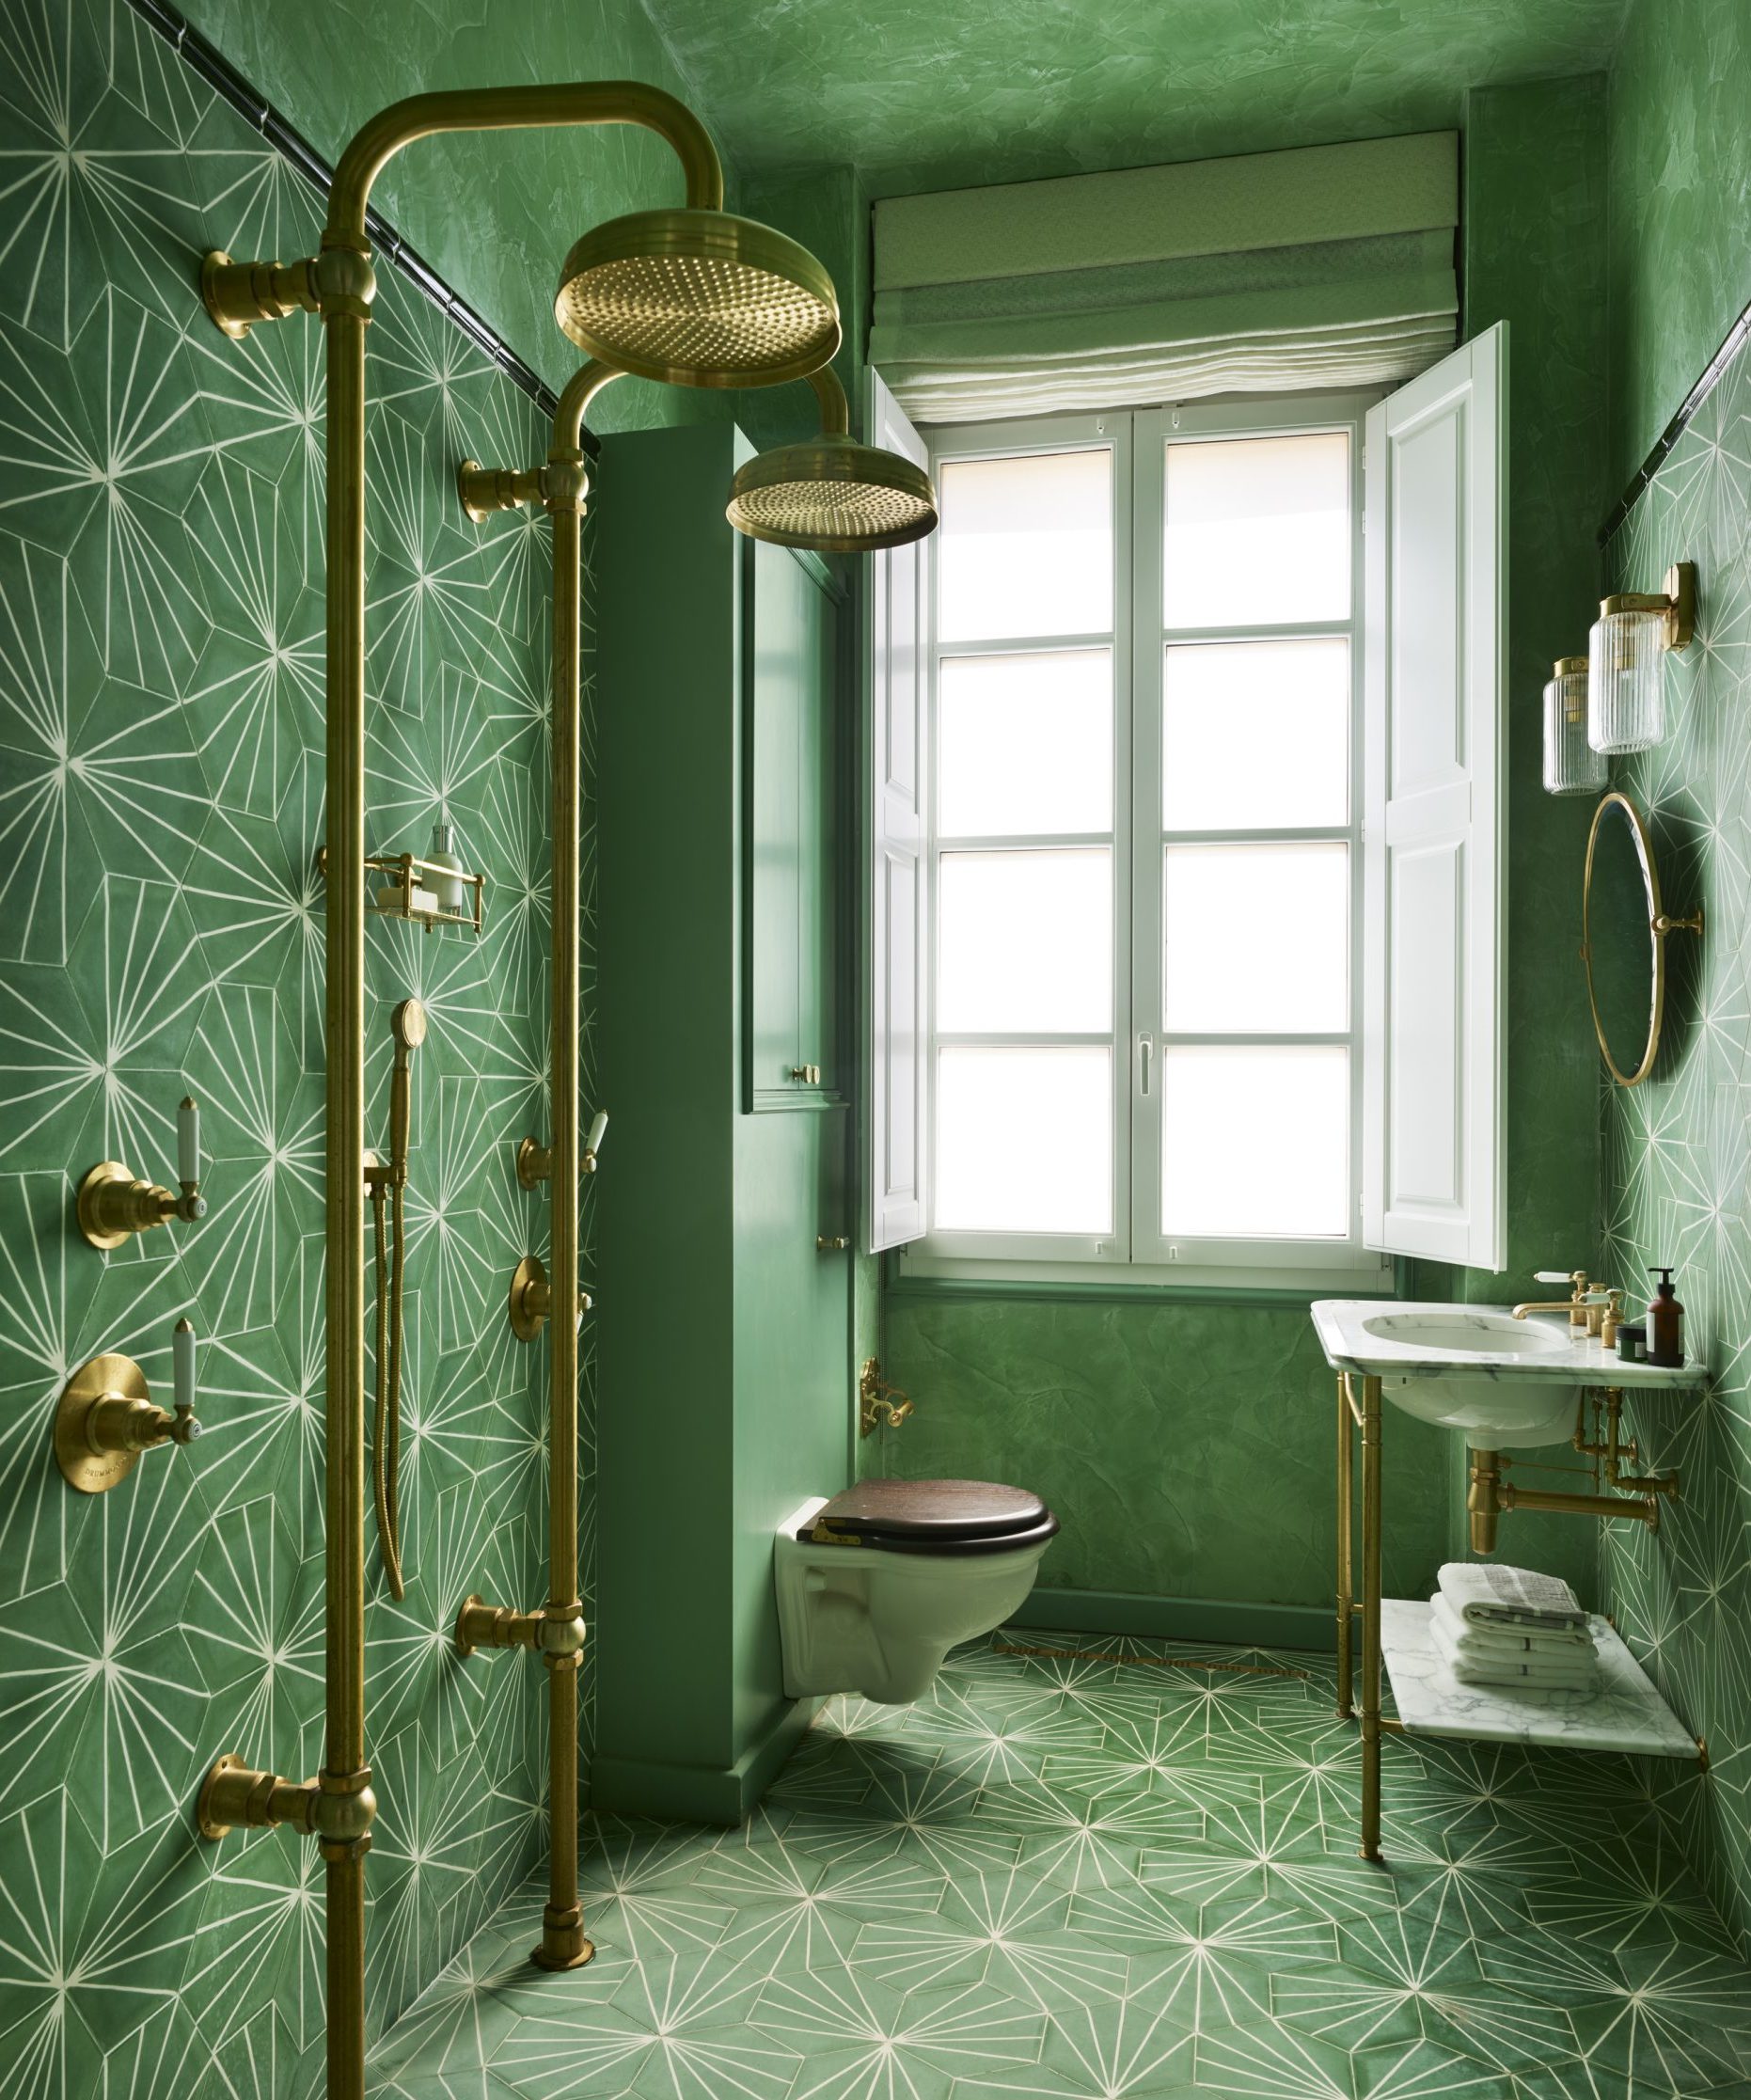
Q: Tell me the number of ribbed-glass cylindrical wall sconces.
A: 2